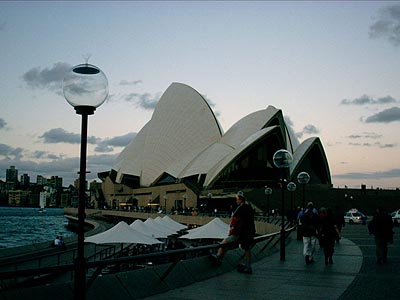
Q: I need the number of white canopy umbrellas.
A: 6